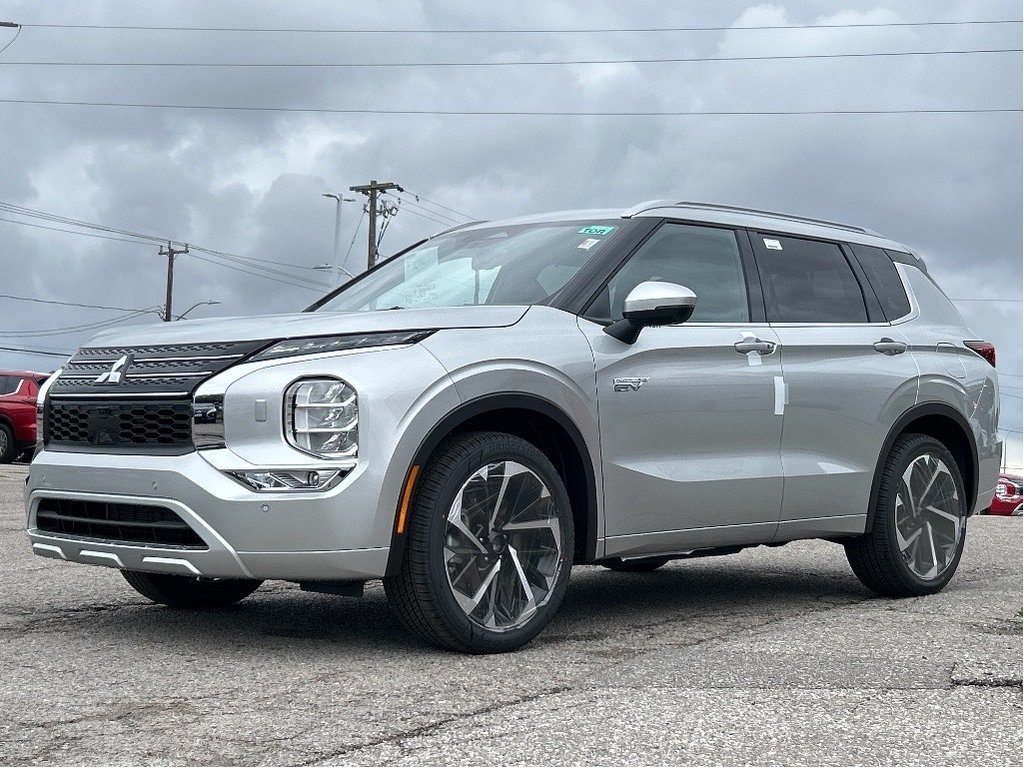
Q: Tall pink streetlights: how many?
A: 0